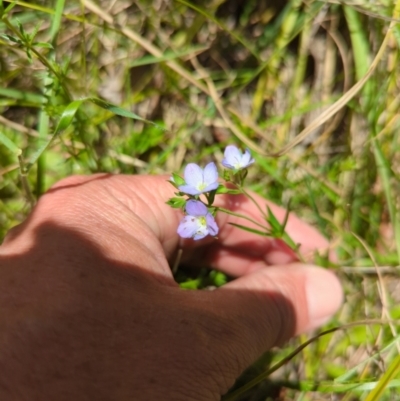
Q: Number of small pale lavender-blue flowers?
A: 3